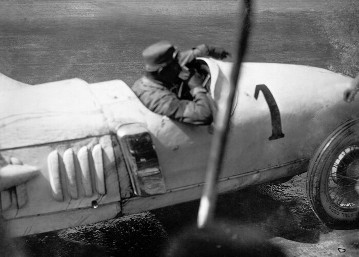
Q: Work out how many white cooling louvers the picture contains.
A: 4